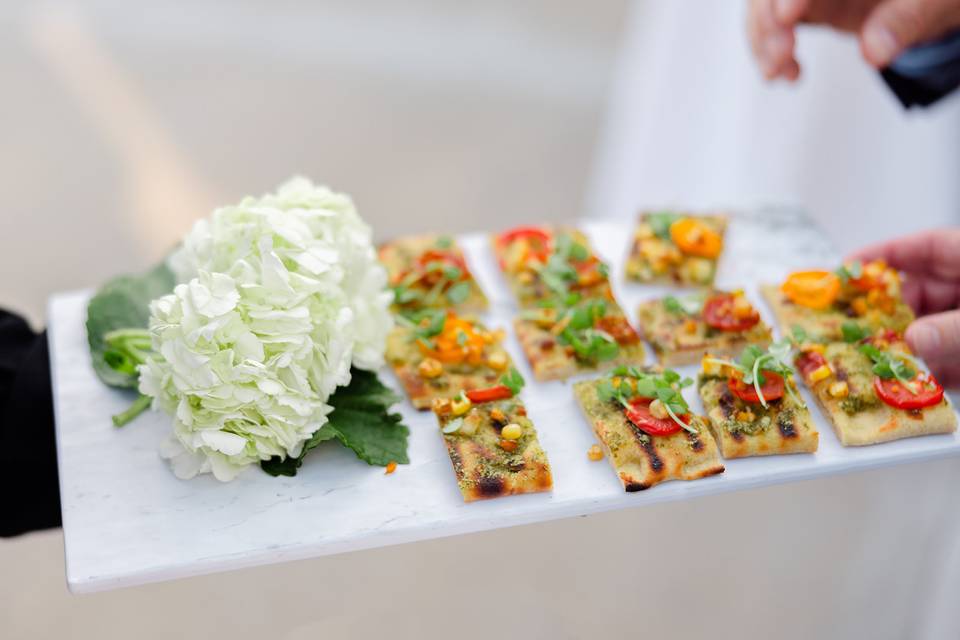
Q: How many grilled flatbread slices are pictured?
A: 11